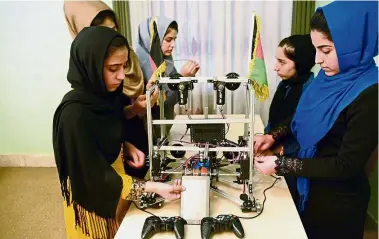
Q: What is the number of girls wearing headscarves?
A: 5